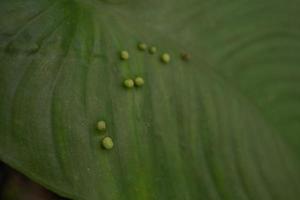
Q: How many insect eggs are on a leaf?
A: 9